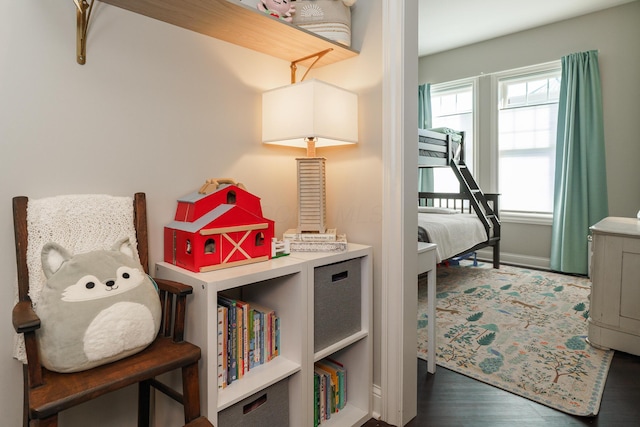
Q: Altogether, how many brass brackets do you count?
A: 2